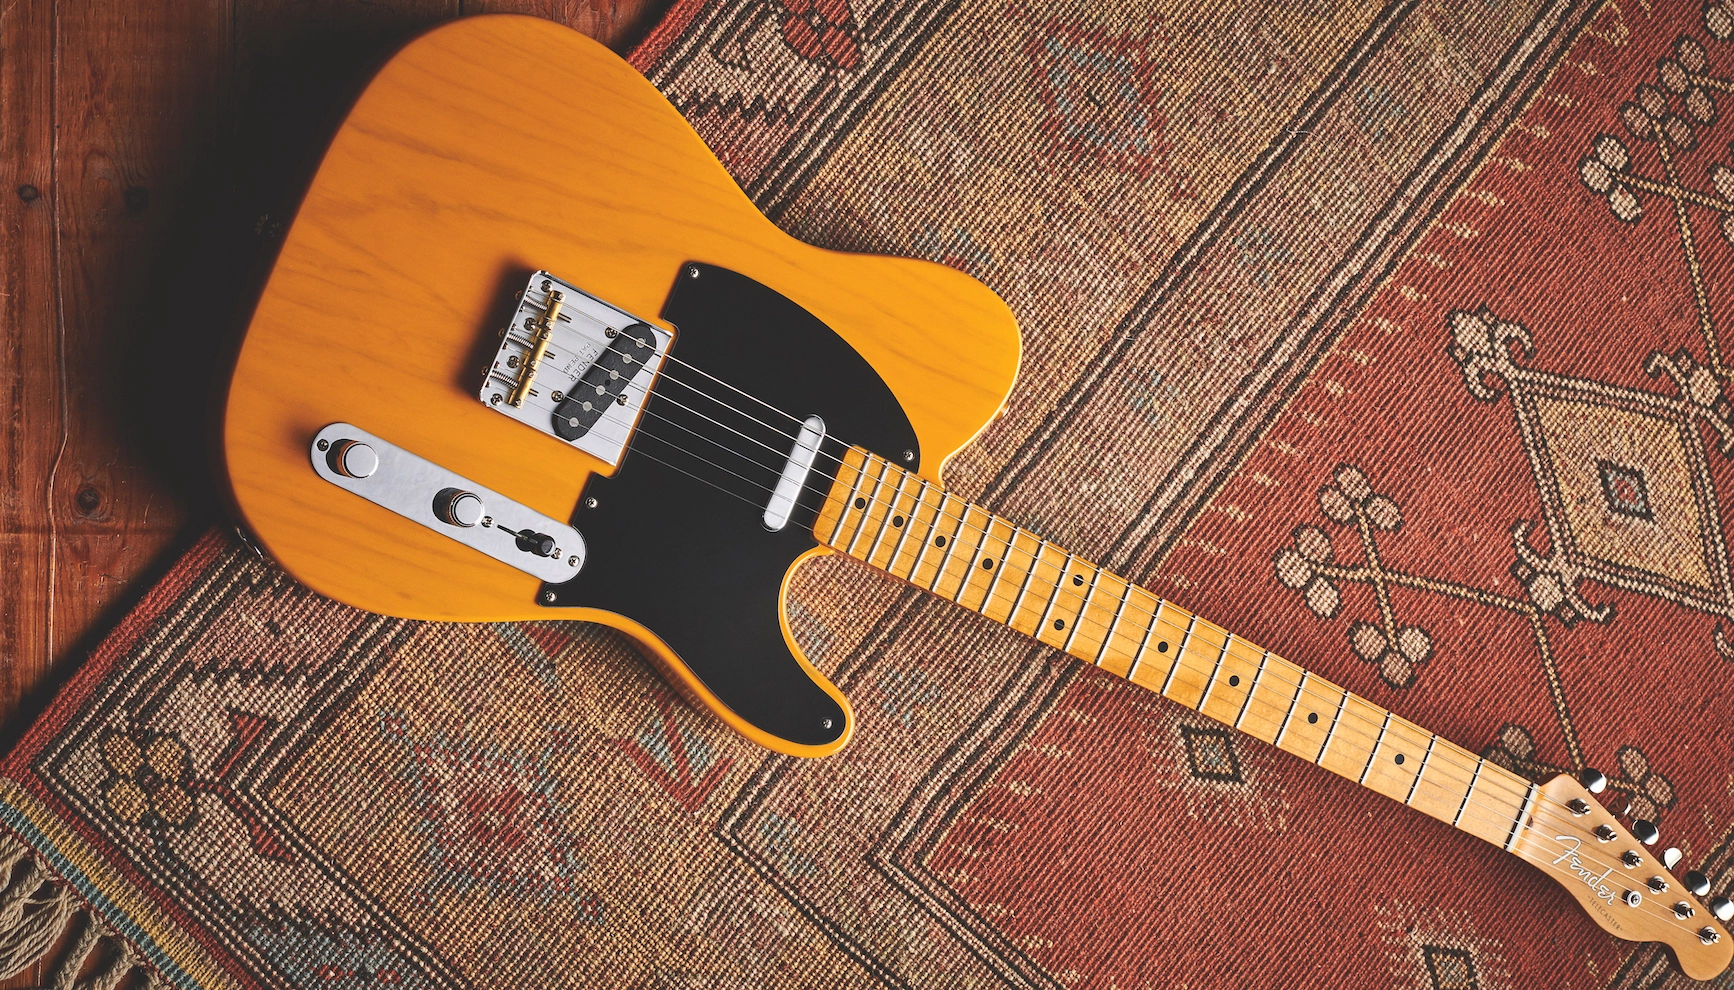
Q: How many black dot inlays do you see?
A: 10